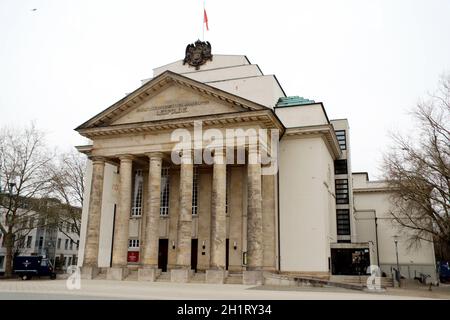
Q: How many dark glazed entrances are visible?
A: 1